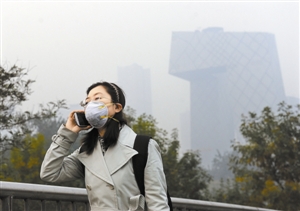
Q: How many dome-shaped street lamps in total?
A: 0